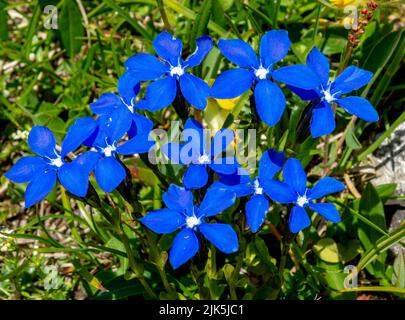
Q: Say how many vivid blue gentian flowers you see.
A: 10